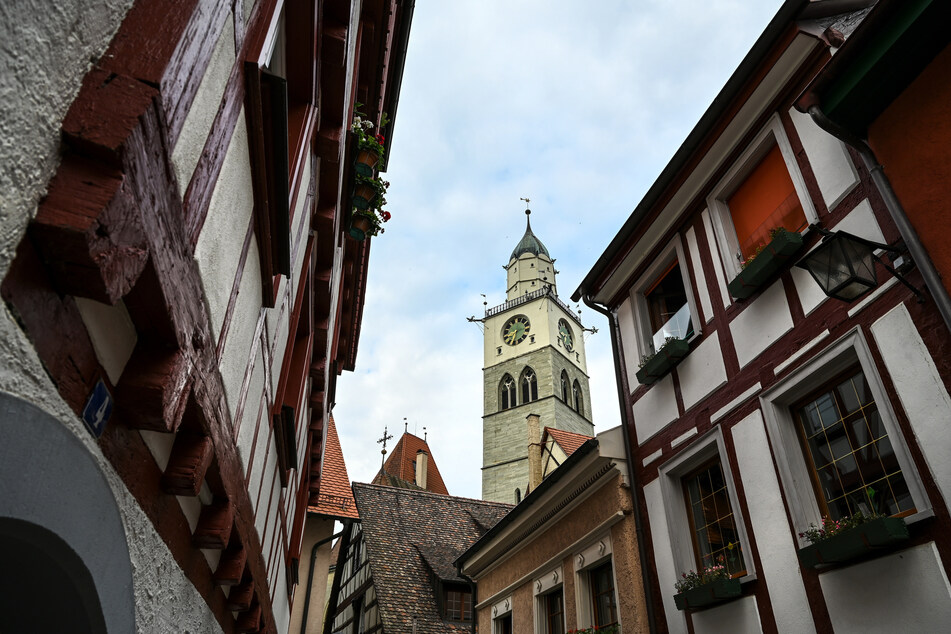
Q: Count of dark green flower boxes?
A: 4